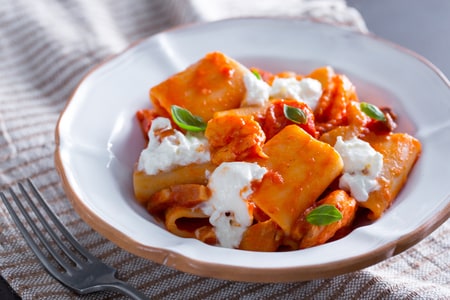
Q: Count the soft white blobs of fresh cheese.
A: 5